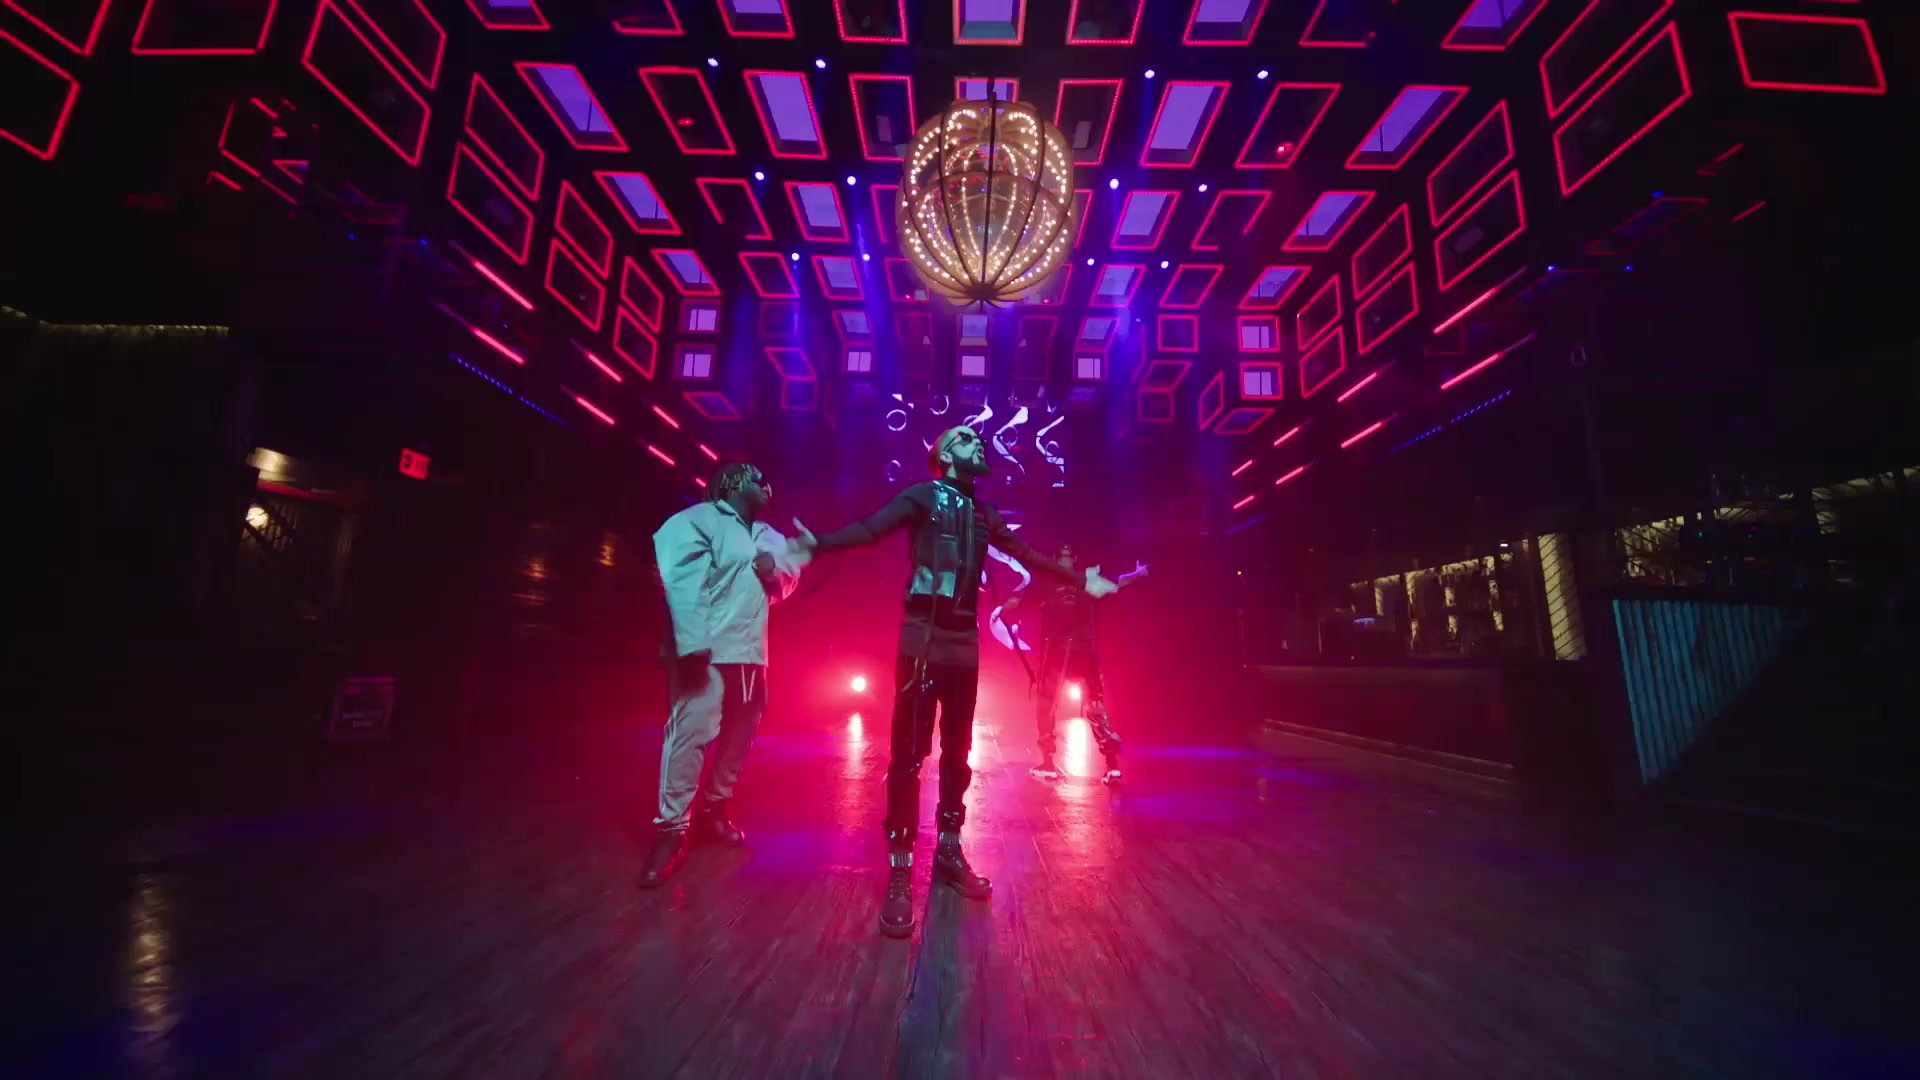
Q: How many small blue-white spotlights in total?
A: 12